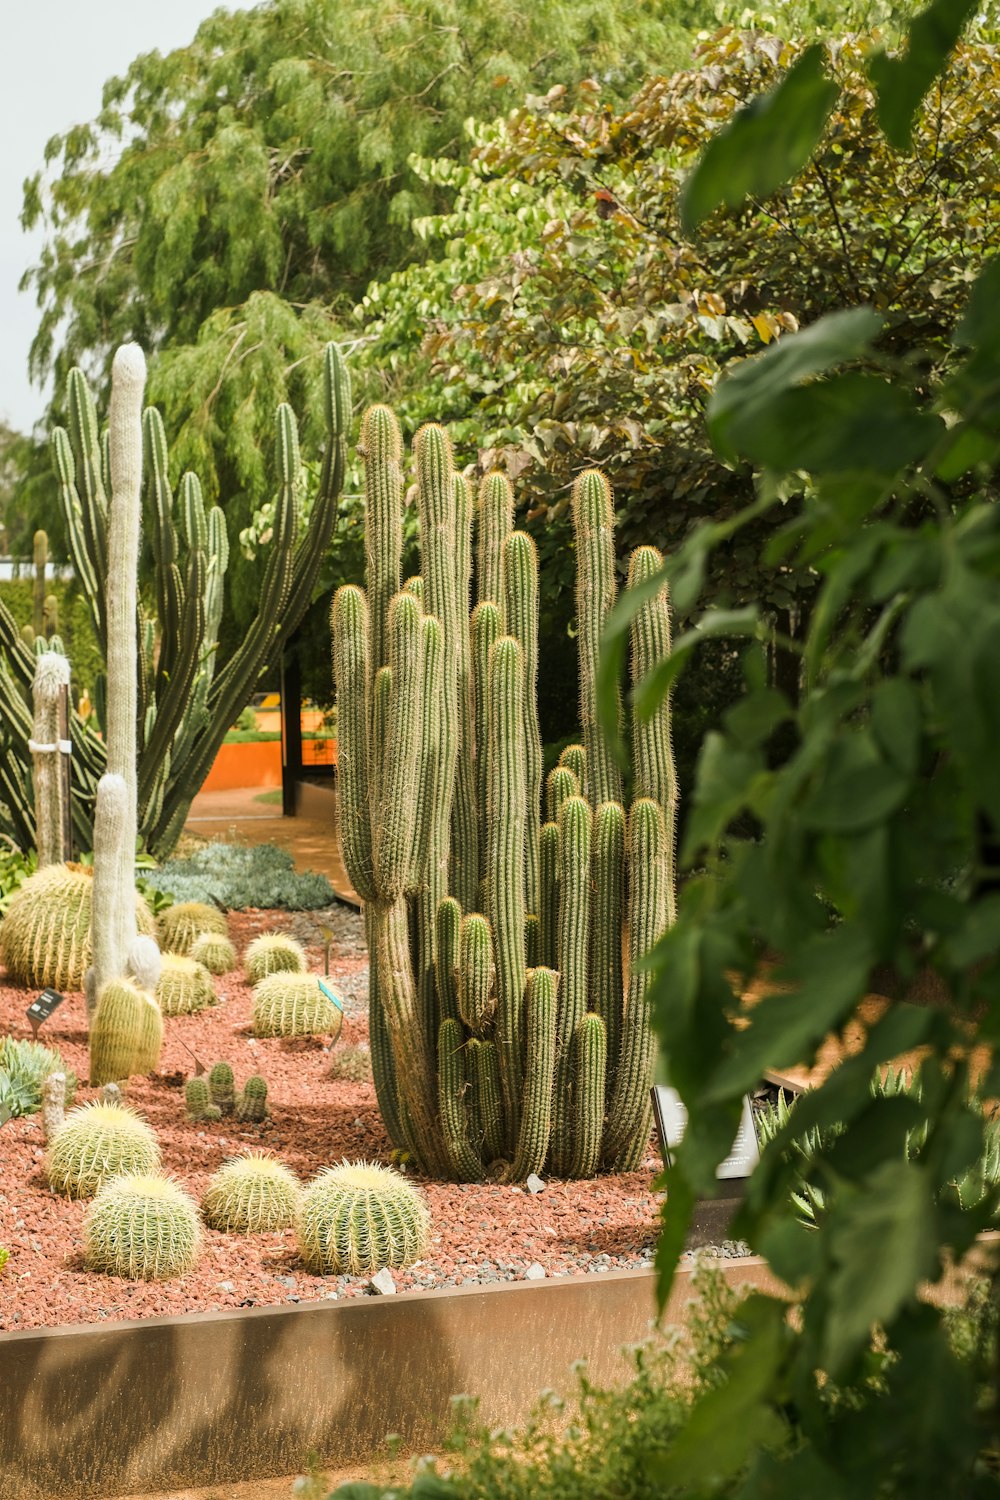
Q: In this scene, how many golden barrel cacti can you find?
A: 10